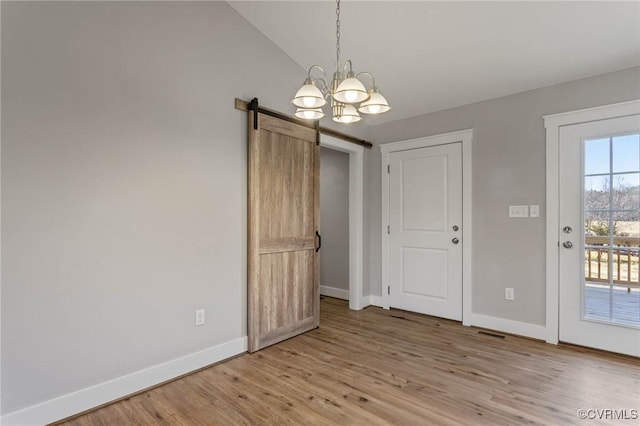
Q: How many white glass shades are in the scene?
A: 5